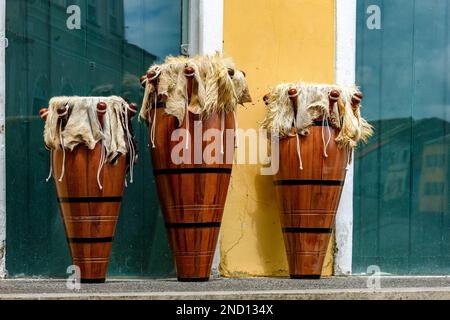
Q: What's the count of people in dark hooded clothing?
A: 0